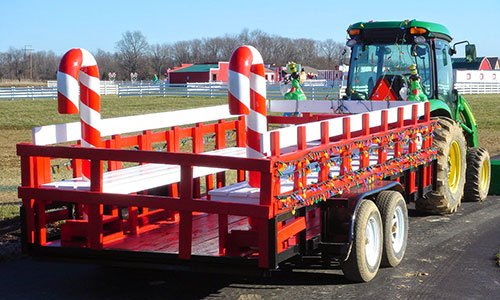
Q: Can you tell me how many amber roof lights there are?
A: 2